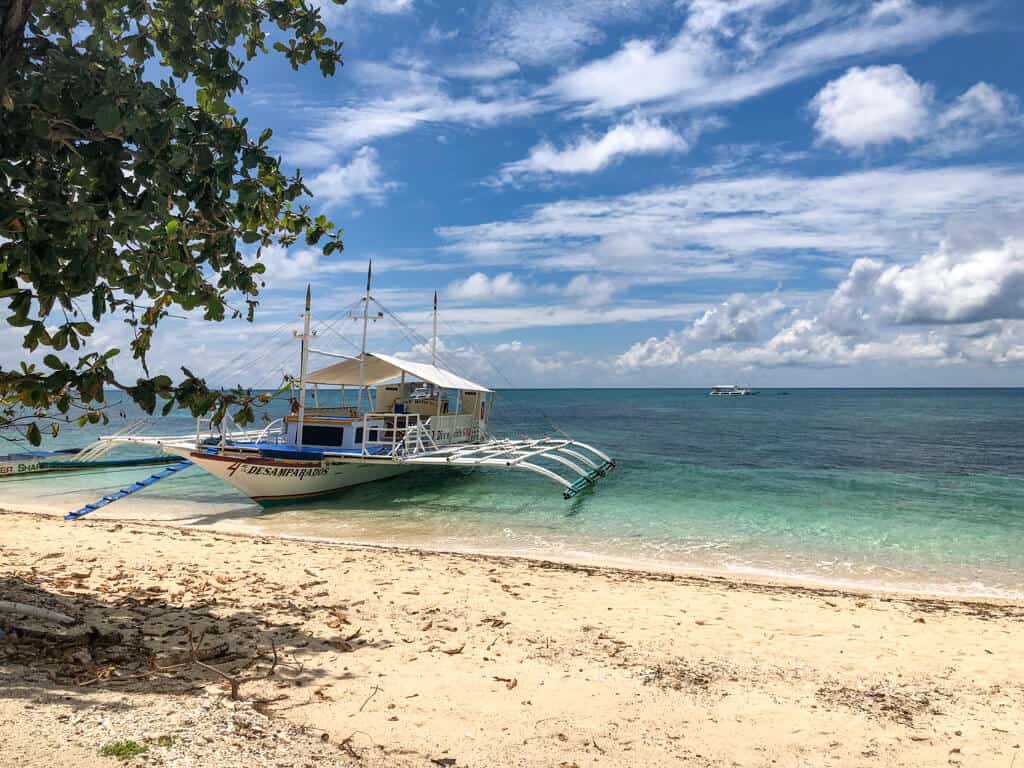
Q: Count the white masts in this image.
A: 3